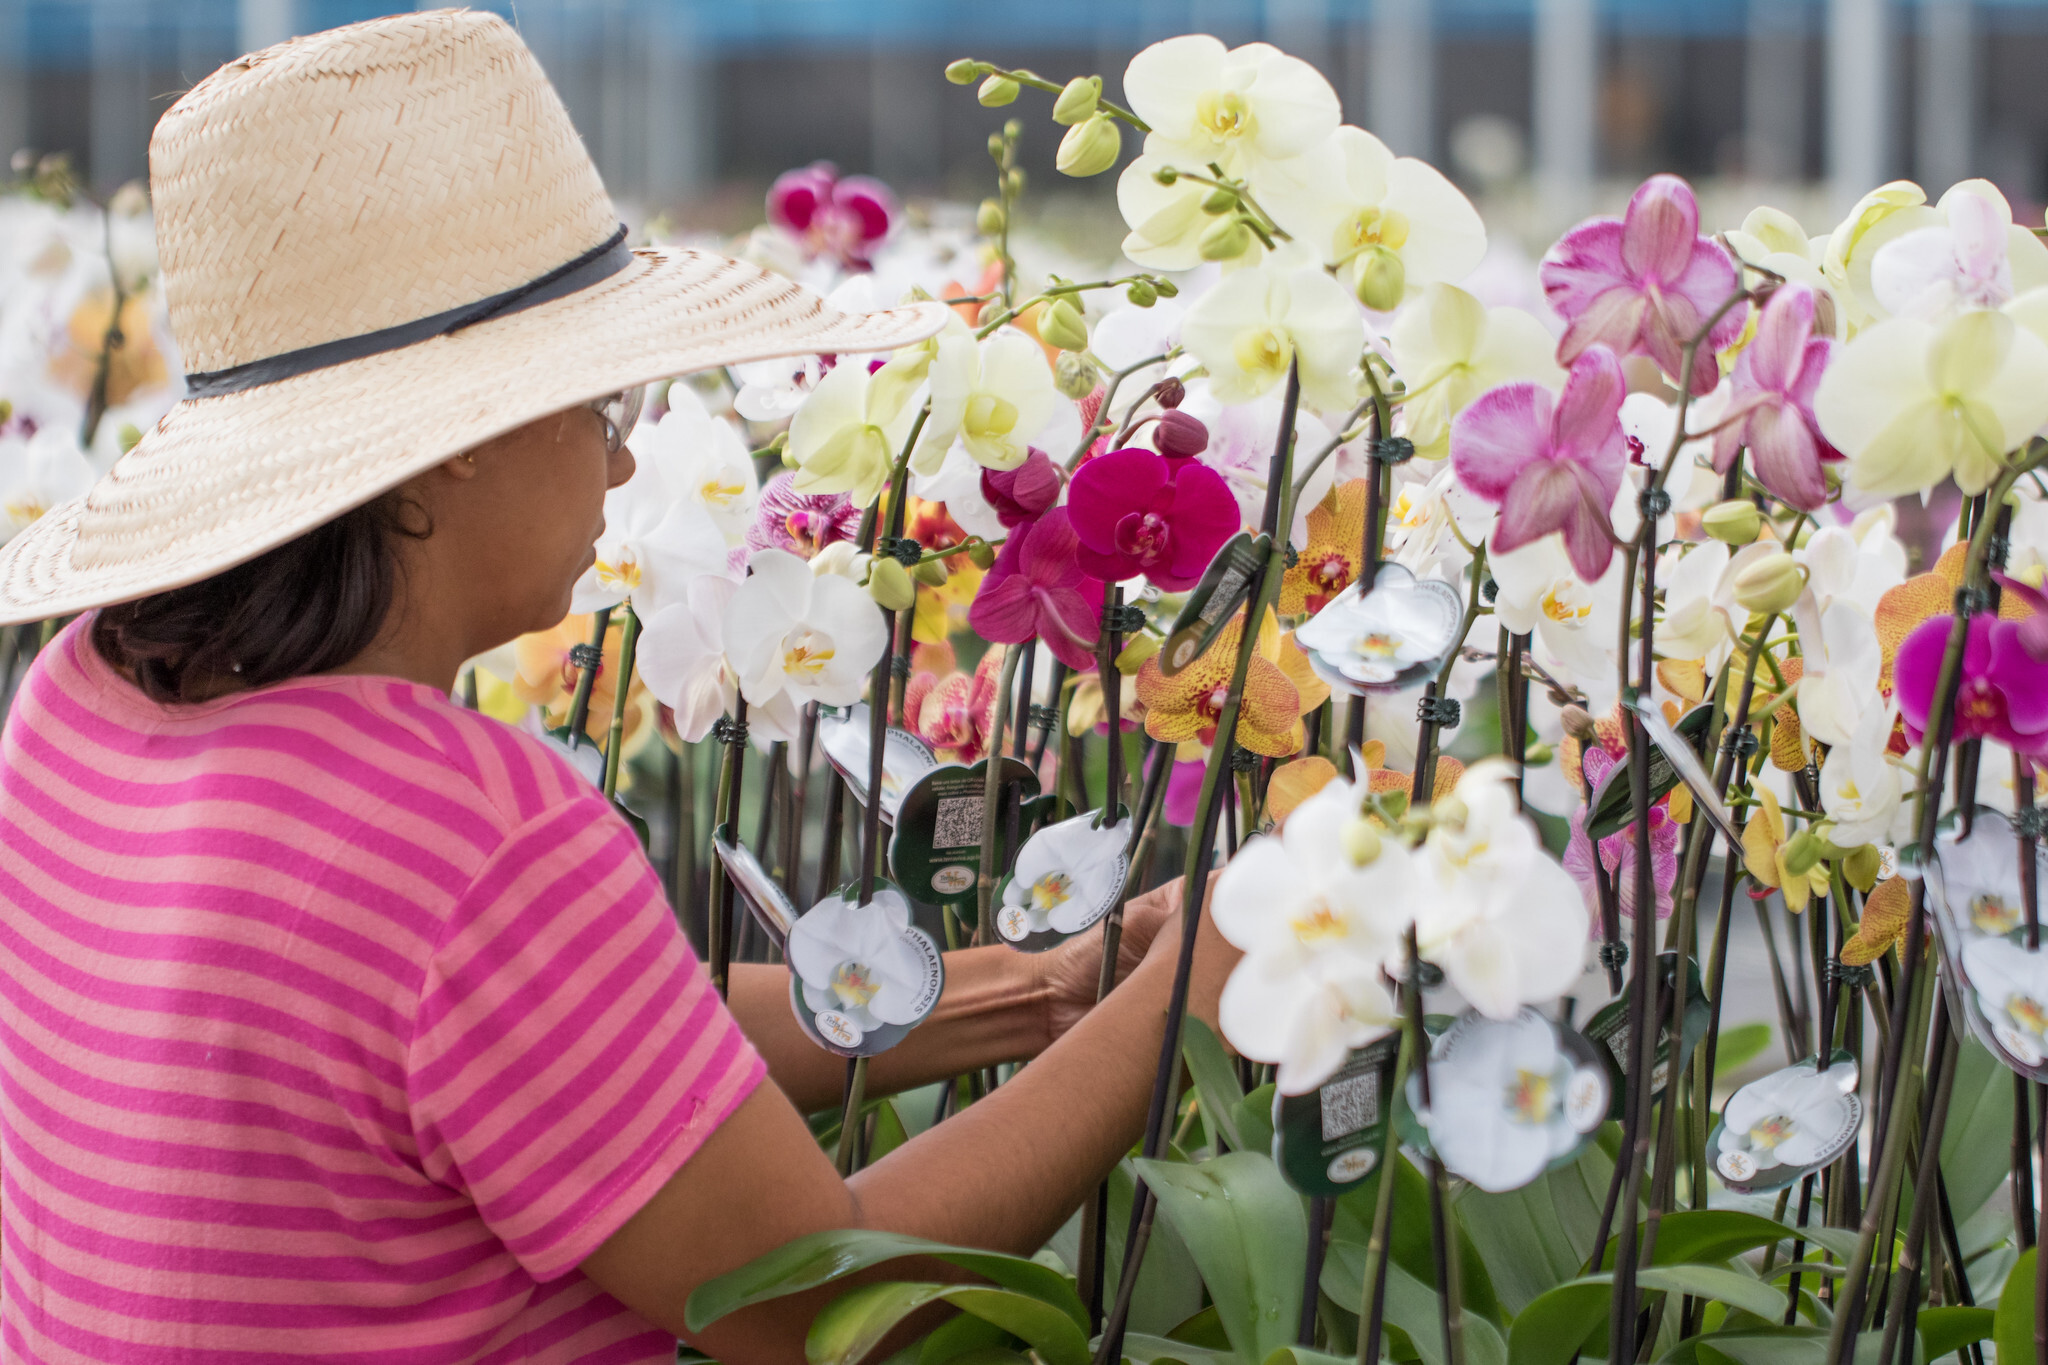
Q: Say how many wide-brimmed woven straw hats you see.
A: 1